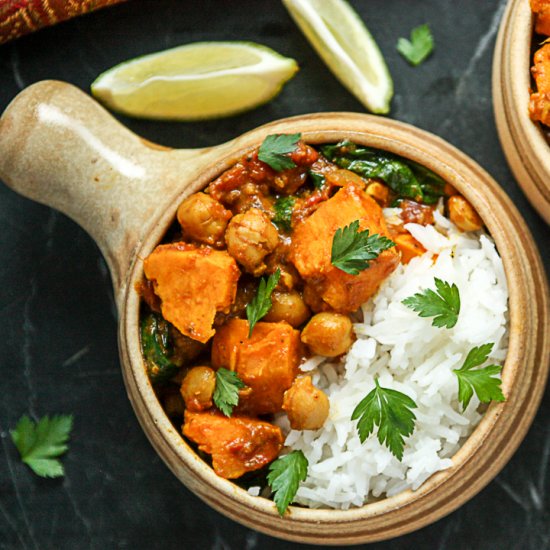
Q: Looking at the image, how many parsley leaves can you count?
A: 10